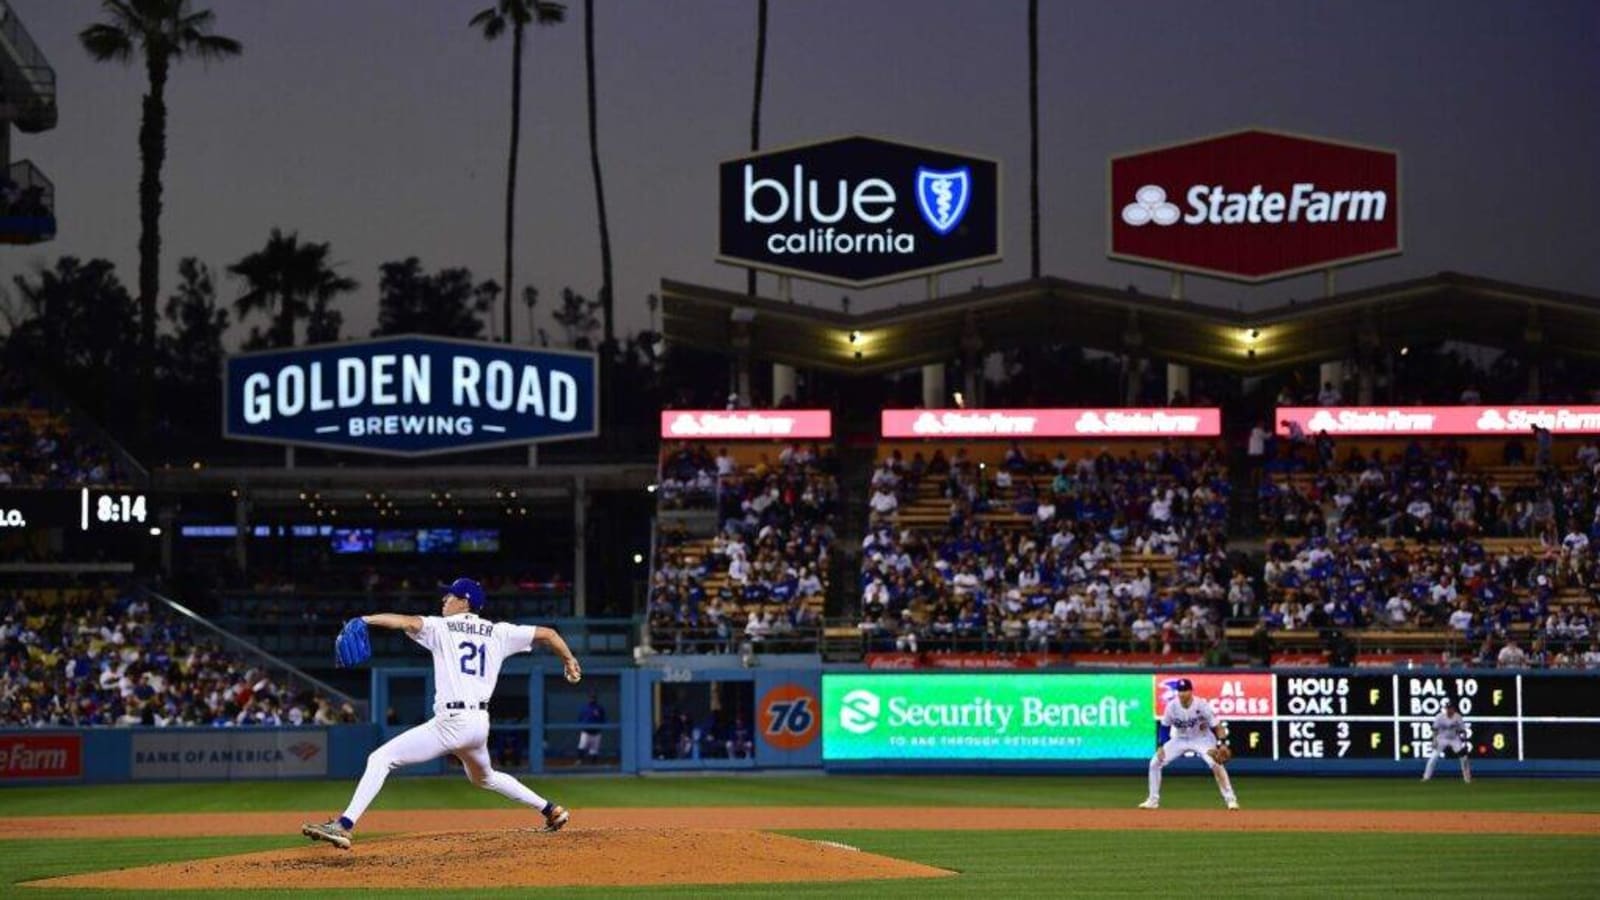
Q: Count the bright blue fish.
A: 0